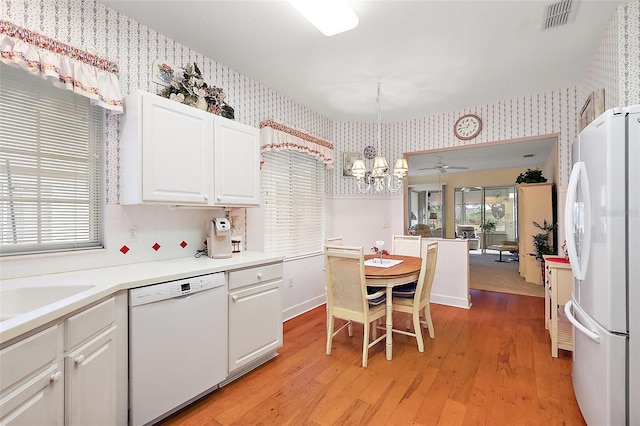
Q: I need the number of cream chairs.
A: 4